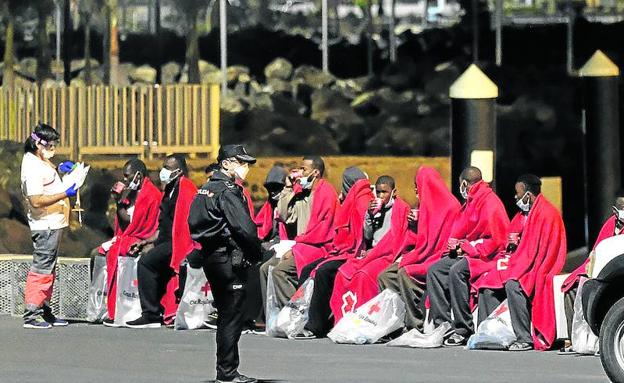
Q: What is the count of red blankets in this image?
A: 11